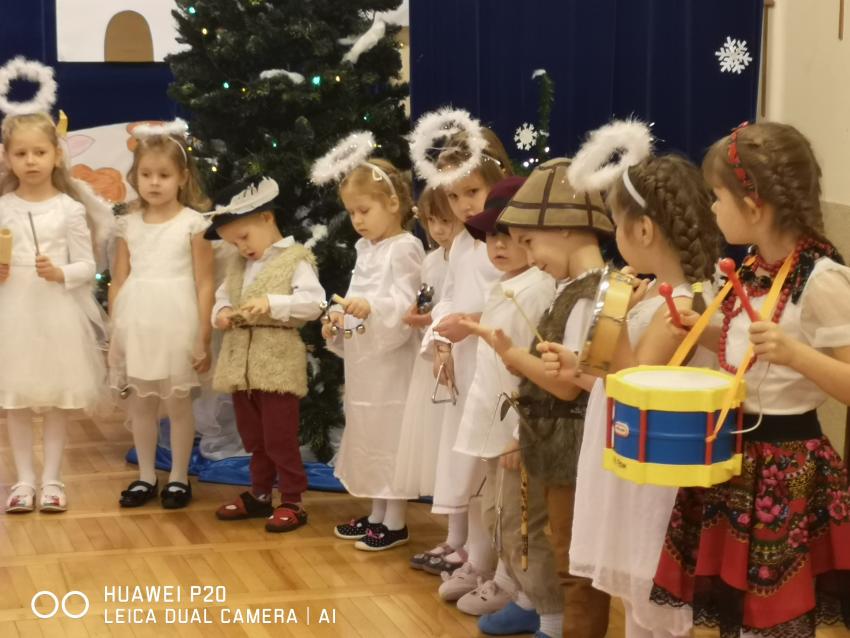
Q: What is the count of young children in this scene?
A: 10